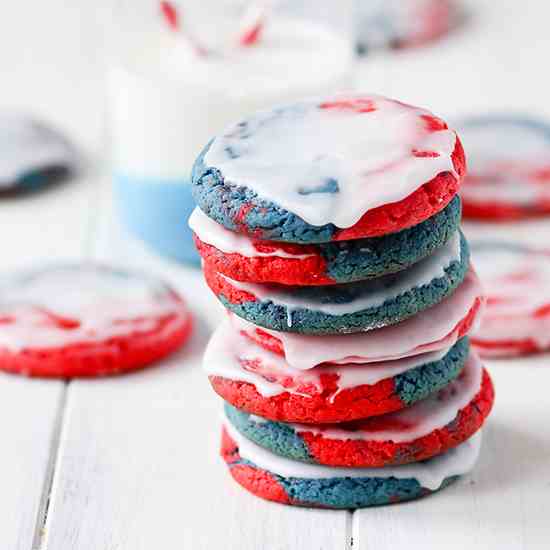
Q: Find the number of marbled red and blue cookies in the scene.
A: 12